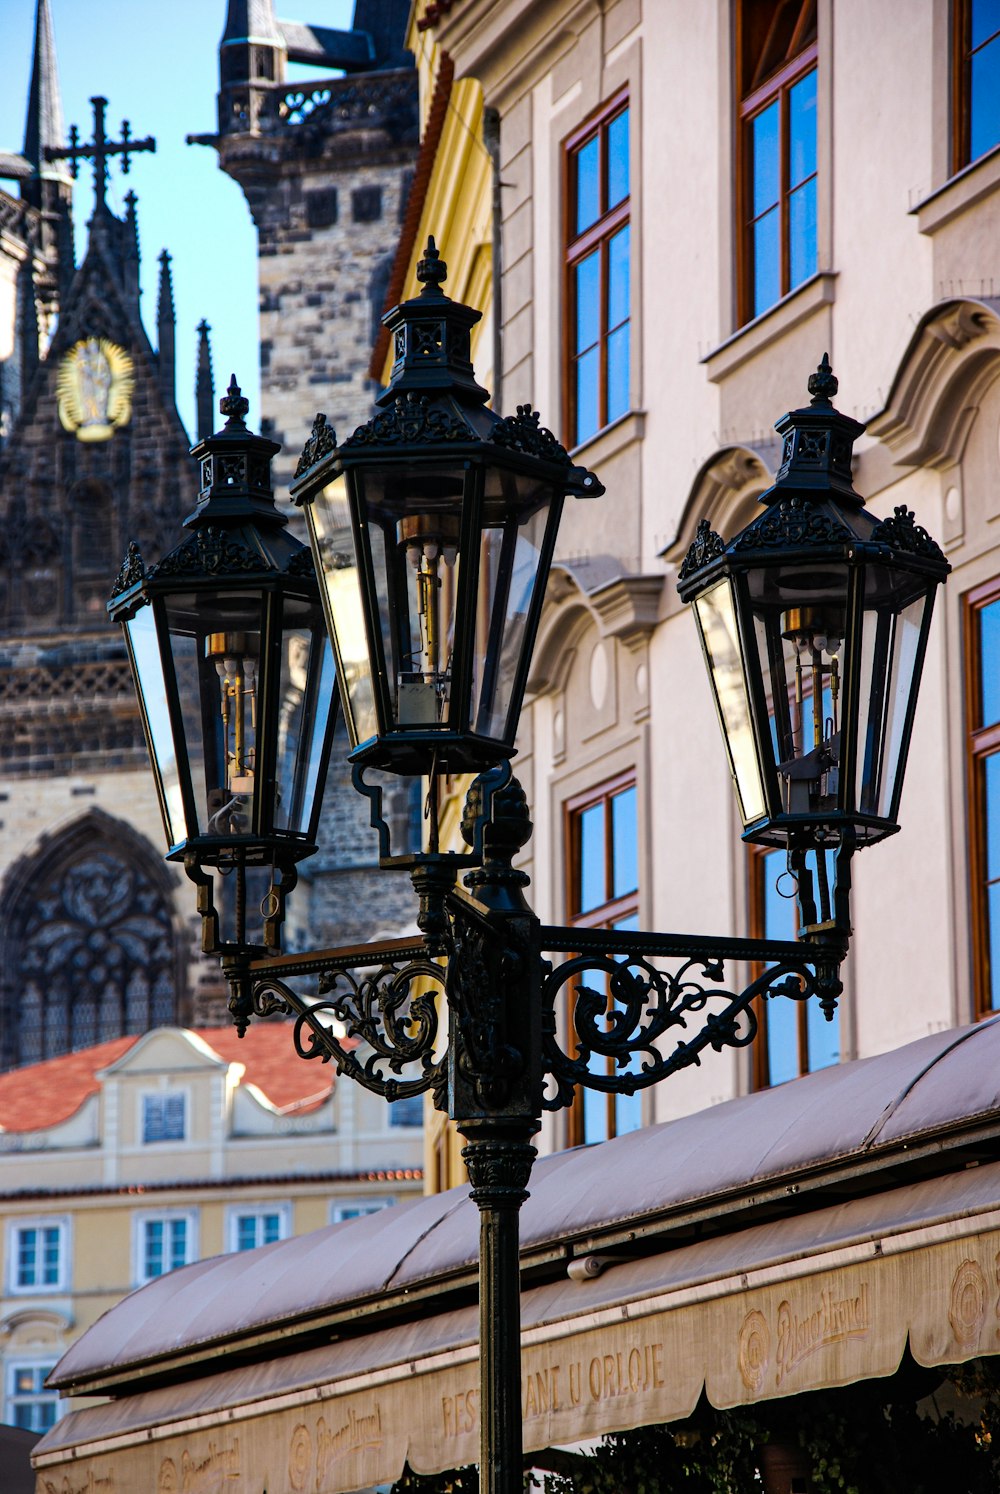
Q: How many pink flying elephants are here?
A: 0